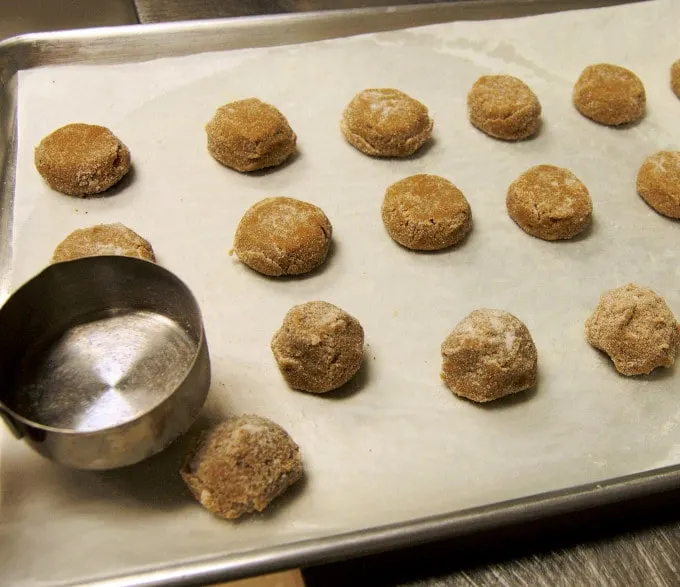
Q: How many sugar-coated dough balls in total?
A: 15